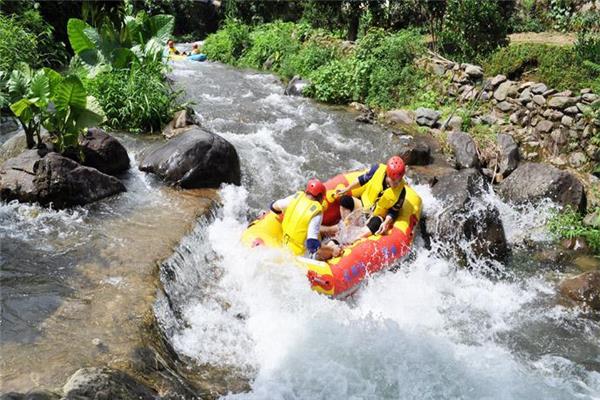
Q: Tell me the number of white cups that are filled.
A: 0